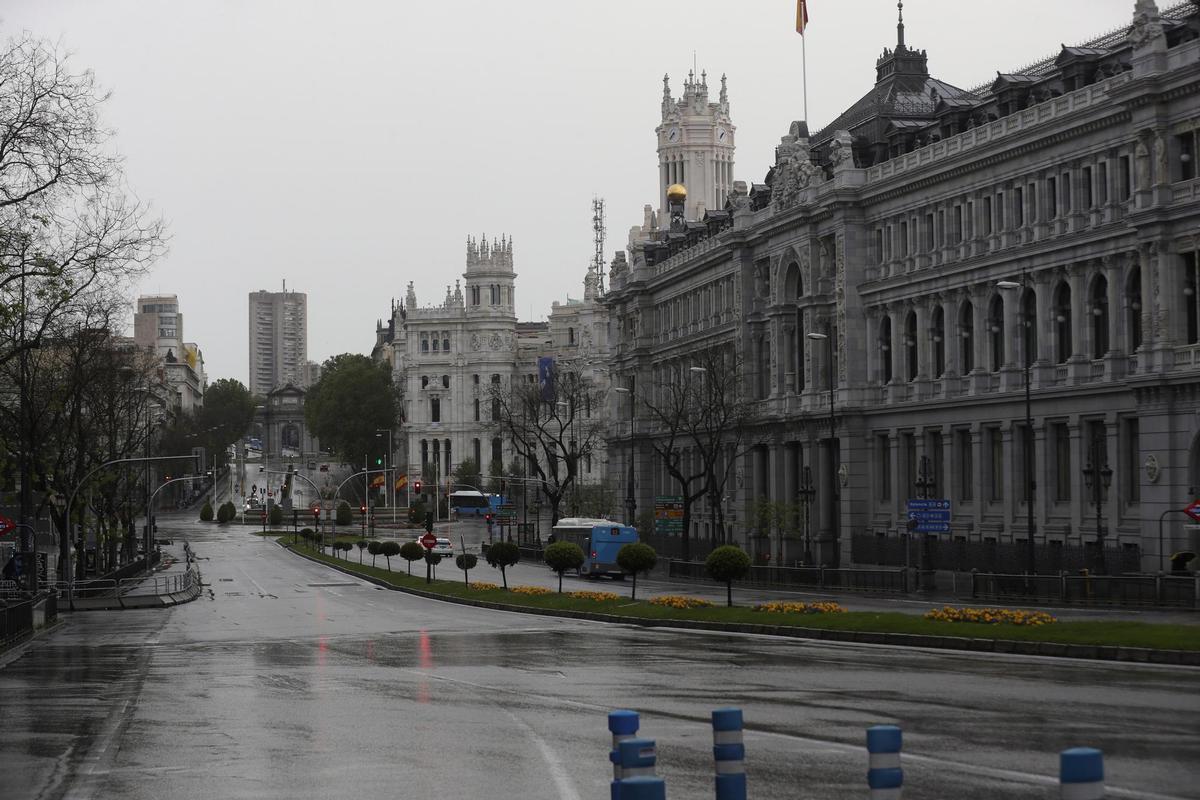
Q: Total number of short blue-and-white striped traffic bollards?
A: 6